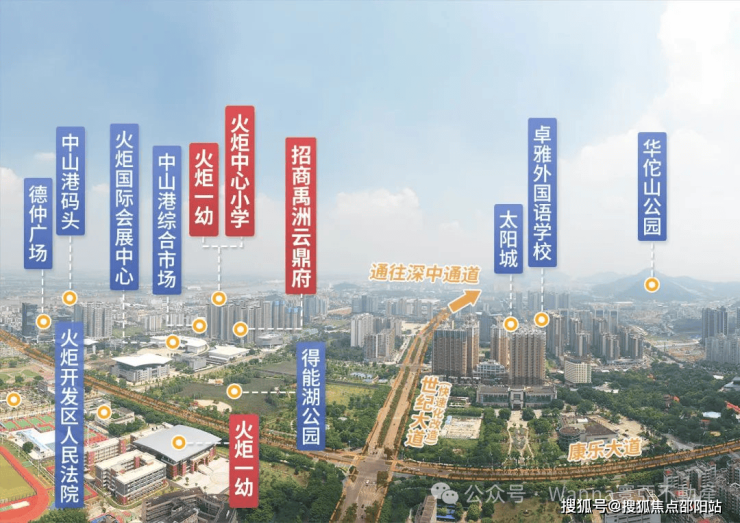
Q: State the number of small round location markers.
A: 13